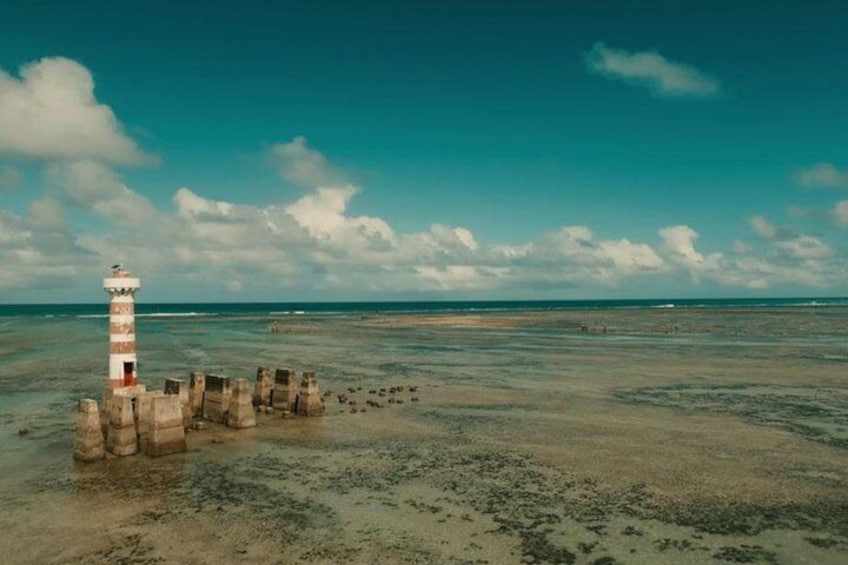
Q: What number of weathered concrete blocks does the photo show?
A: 11